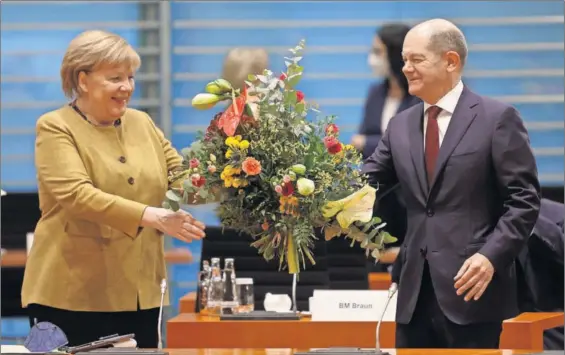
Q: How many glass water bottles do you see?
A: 3